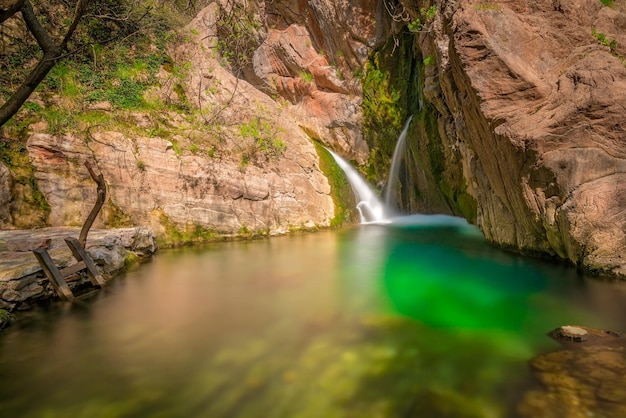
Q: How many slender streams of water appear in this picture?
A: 2